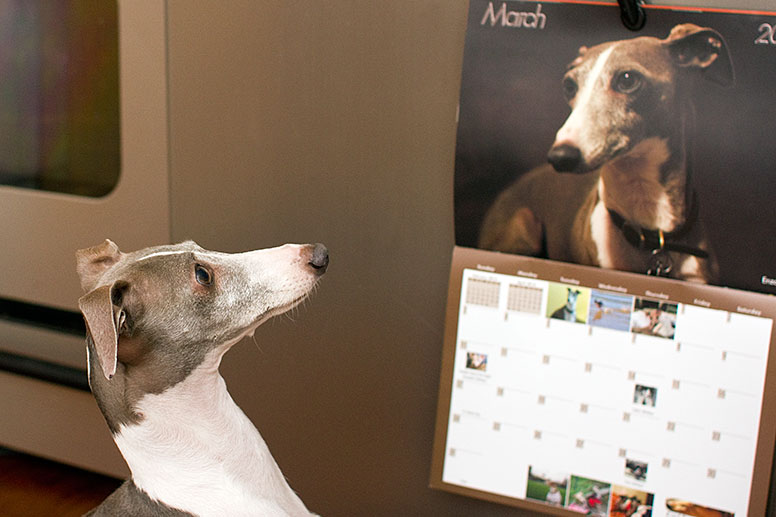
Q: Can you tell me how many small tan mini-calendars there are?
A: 2